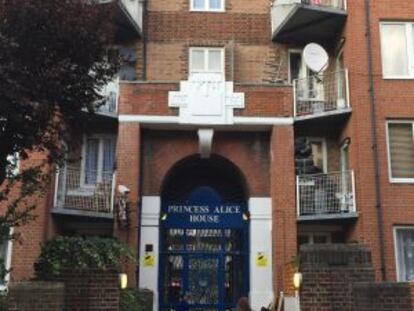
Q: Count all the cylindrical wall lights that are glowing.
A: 2